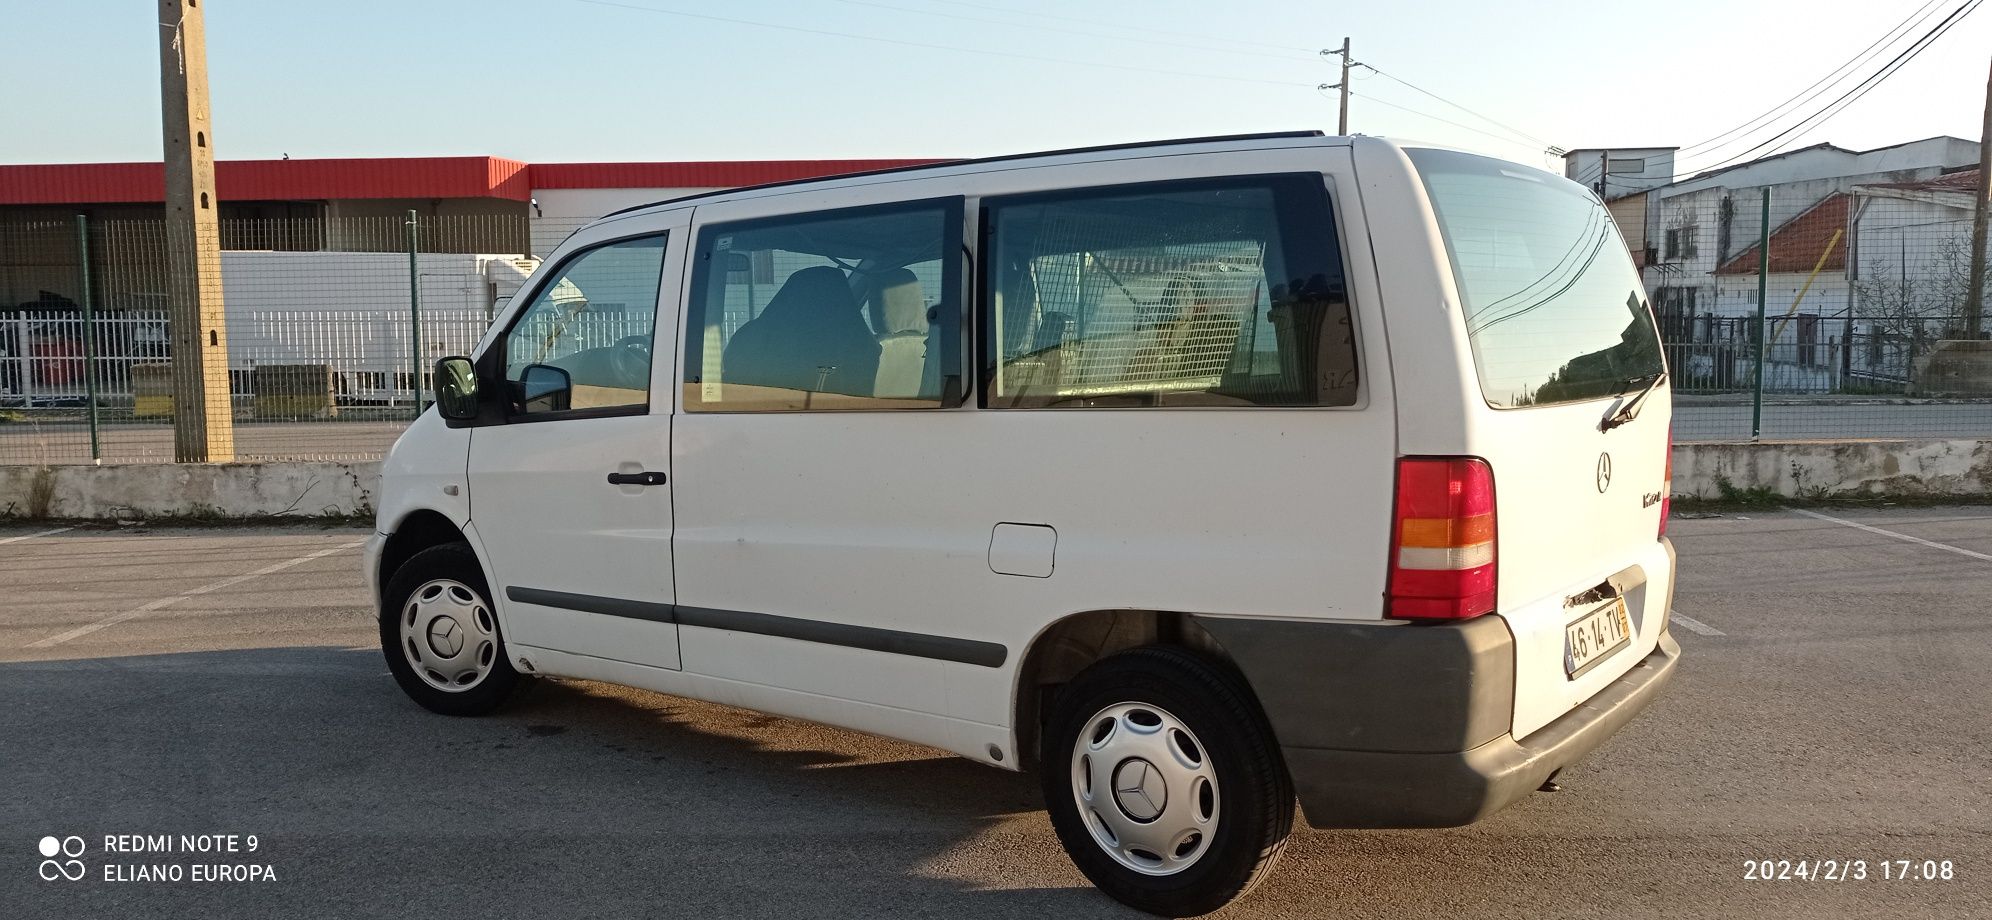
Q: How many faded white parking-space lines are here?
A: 4